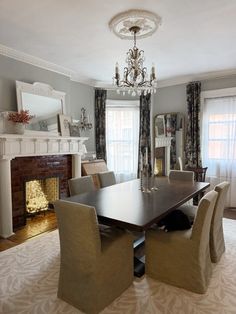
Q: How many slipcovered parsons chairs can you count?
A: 6